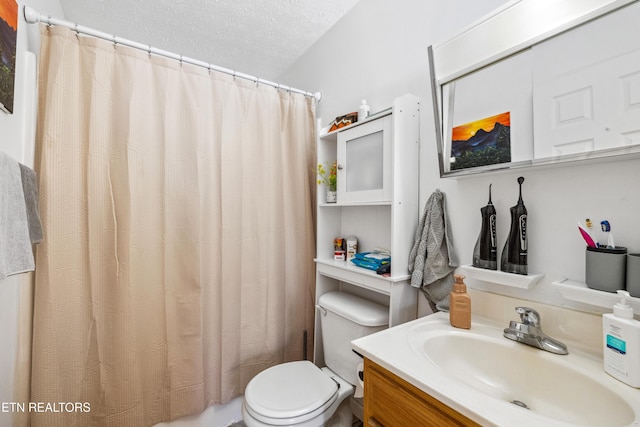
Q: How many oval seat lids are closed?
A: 1